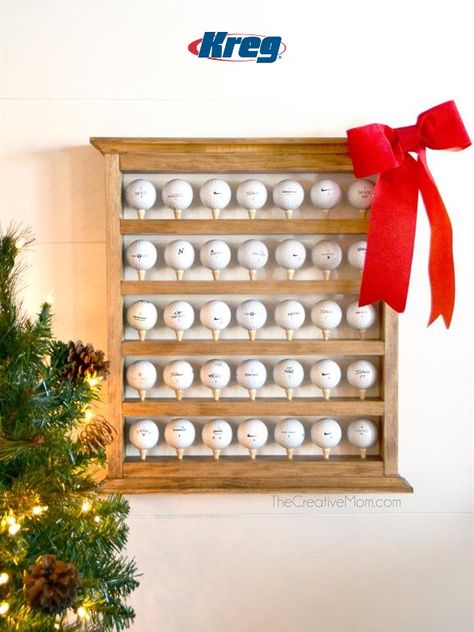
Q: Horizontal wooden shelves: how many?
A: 5